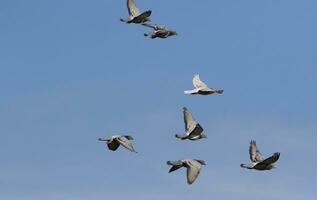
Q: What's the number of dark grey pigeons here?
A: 6